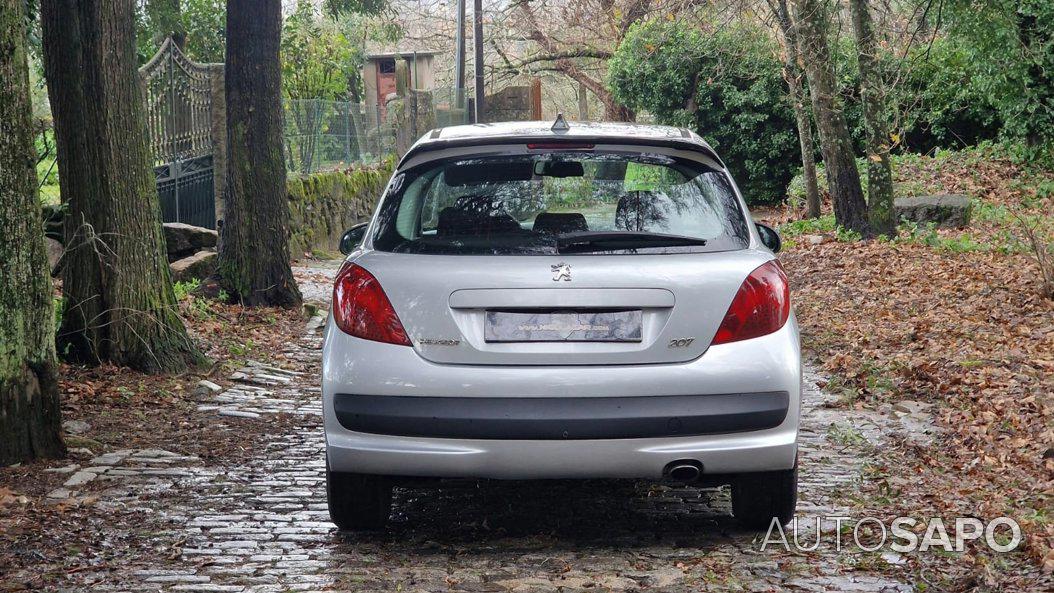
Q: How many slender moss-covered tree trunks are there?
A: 3